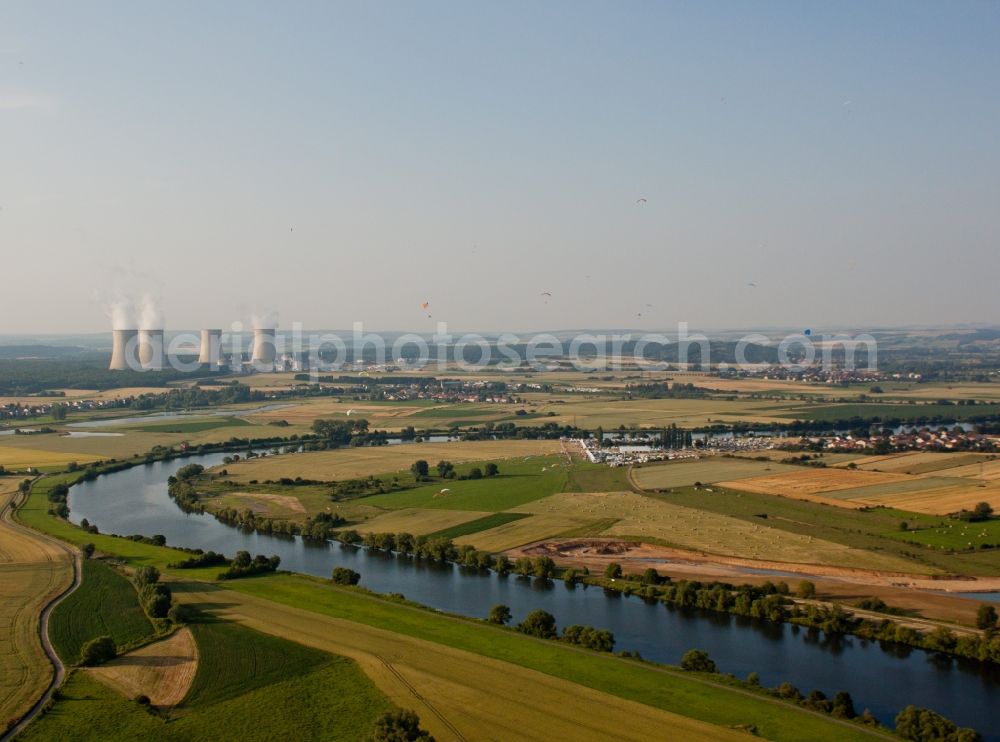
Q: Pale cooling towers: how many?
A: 4